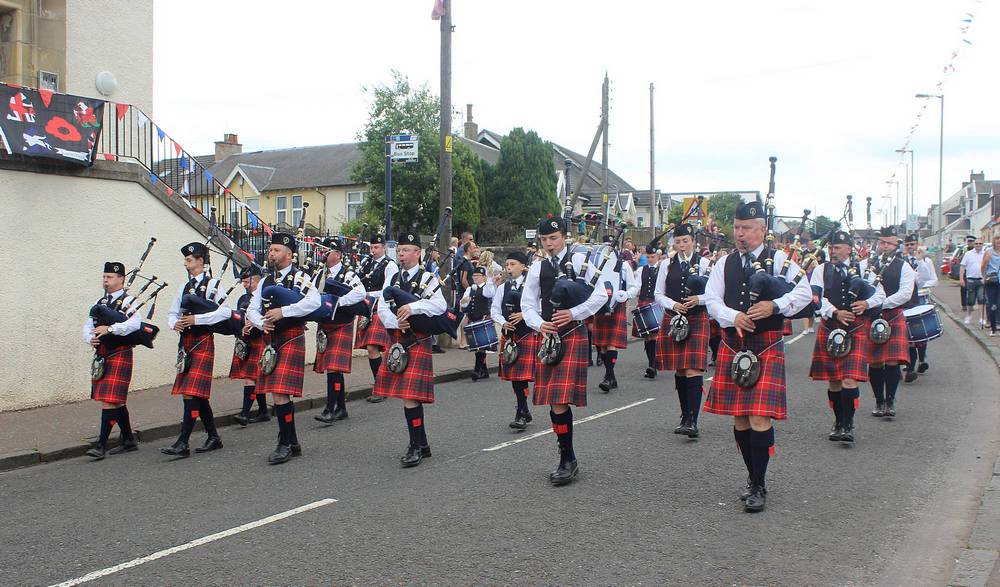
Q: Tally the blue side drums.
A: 3